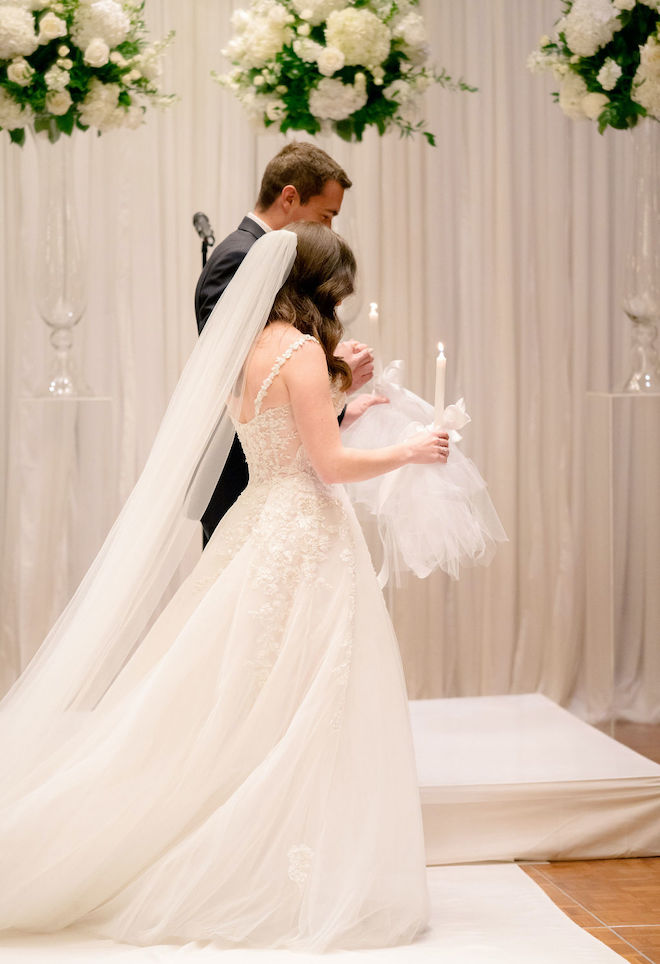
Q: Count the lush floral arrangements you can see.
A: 3